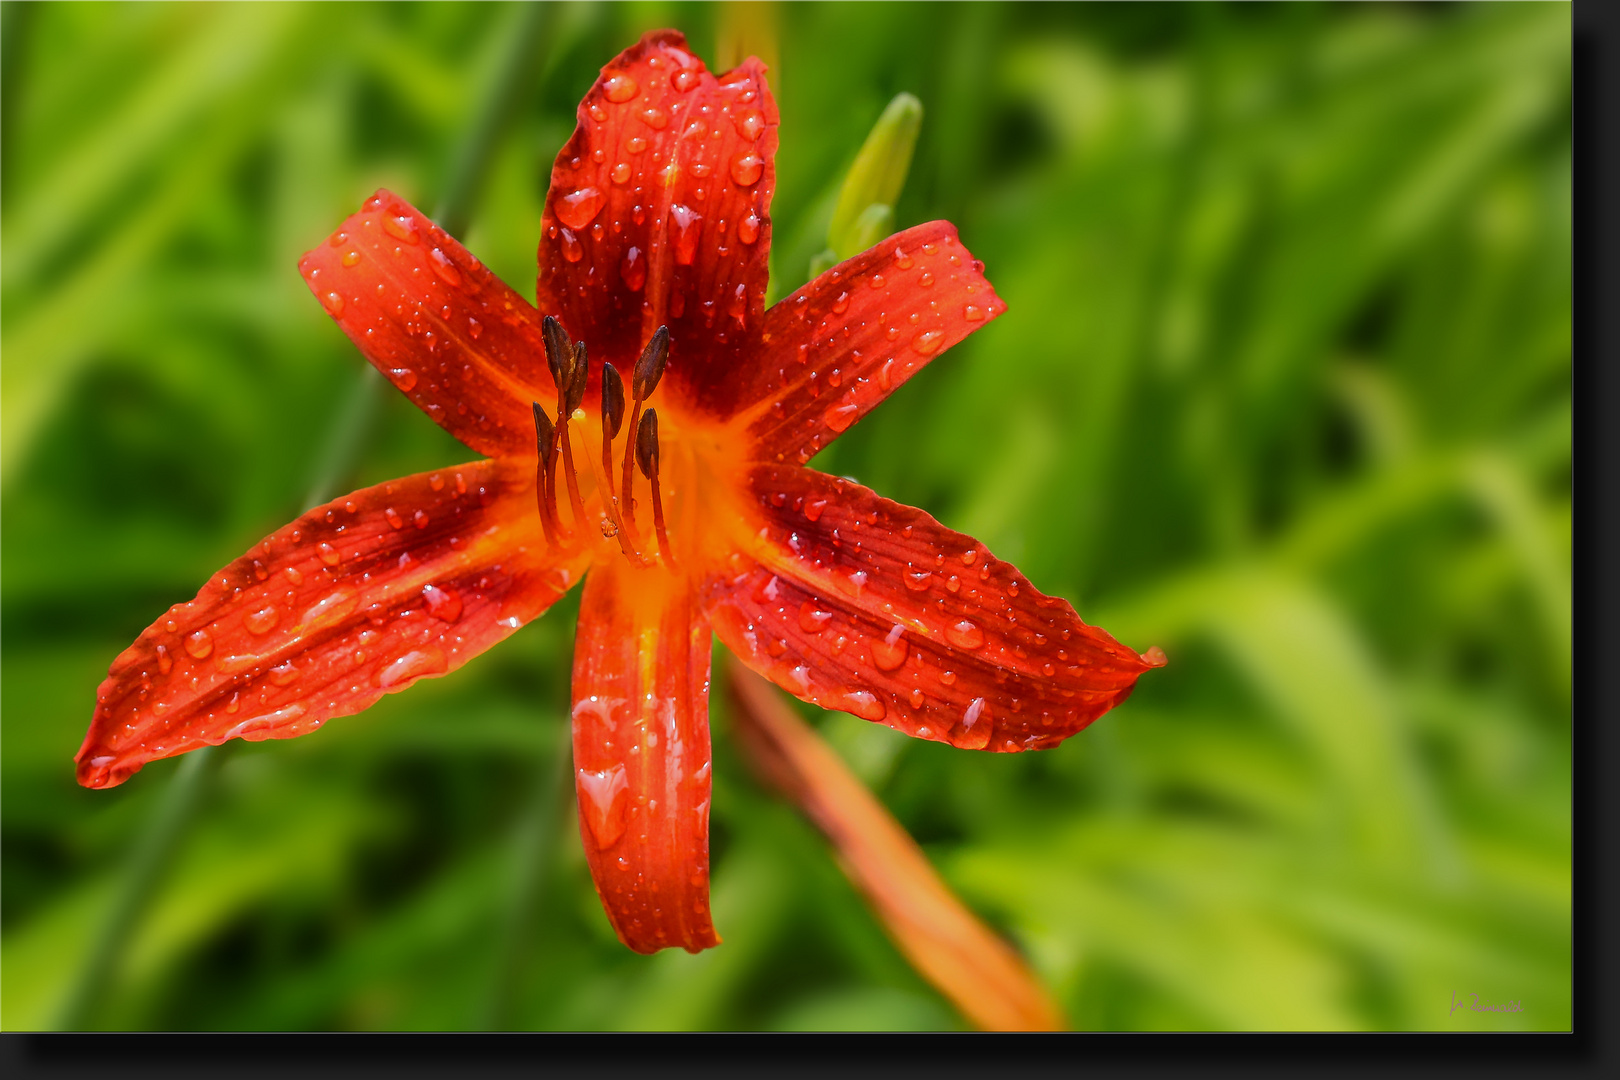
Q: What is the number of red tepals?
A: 6